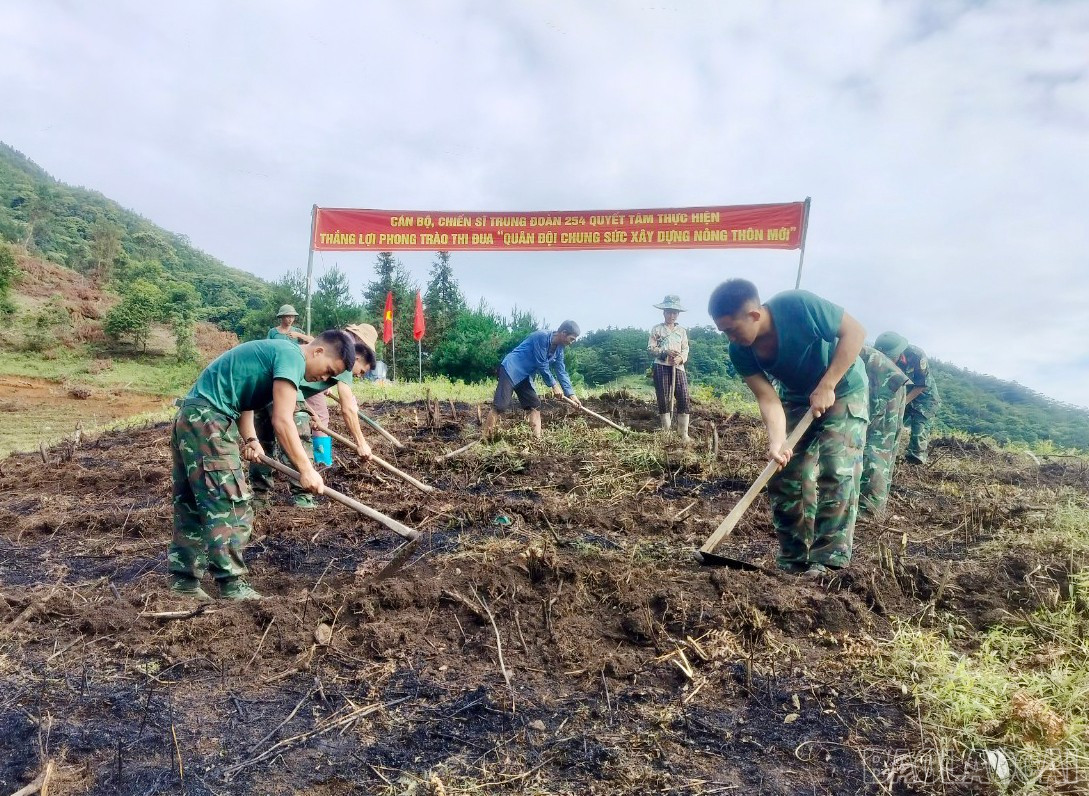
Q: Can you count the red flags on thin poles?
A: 2